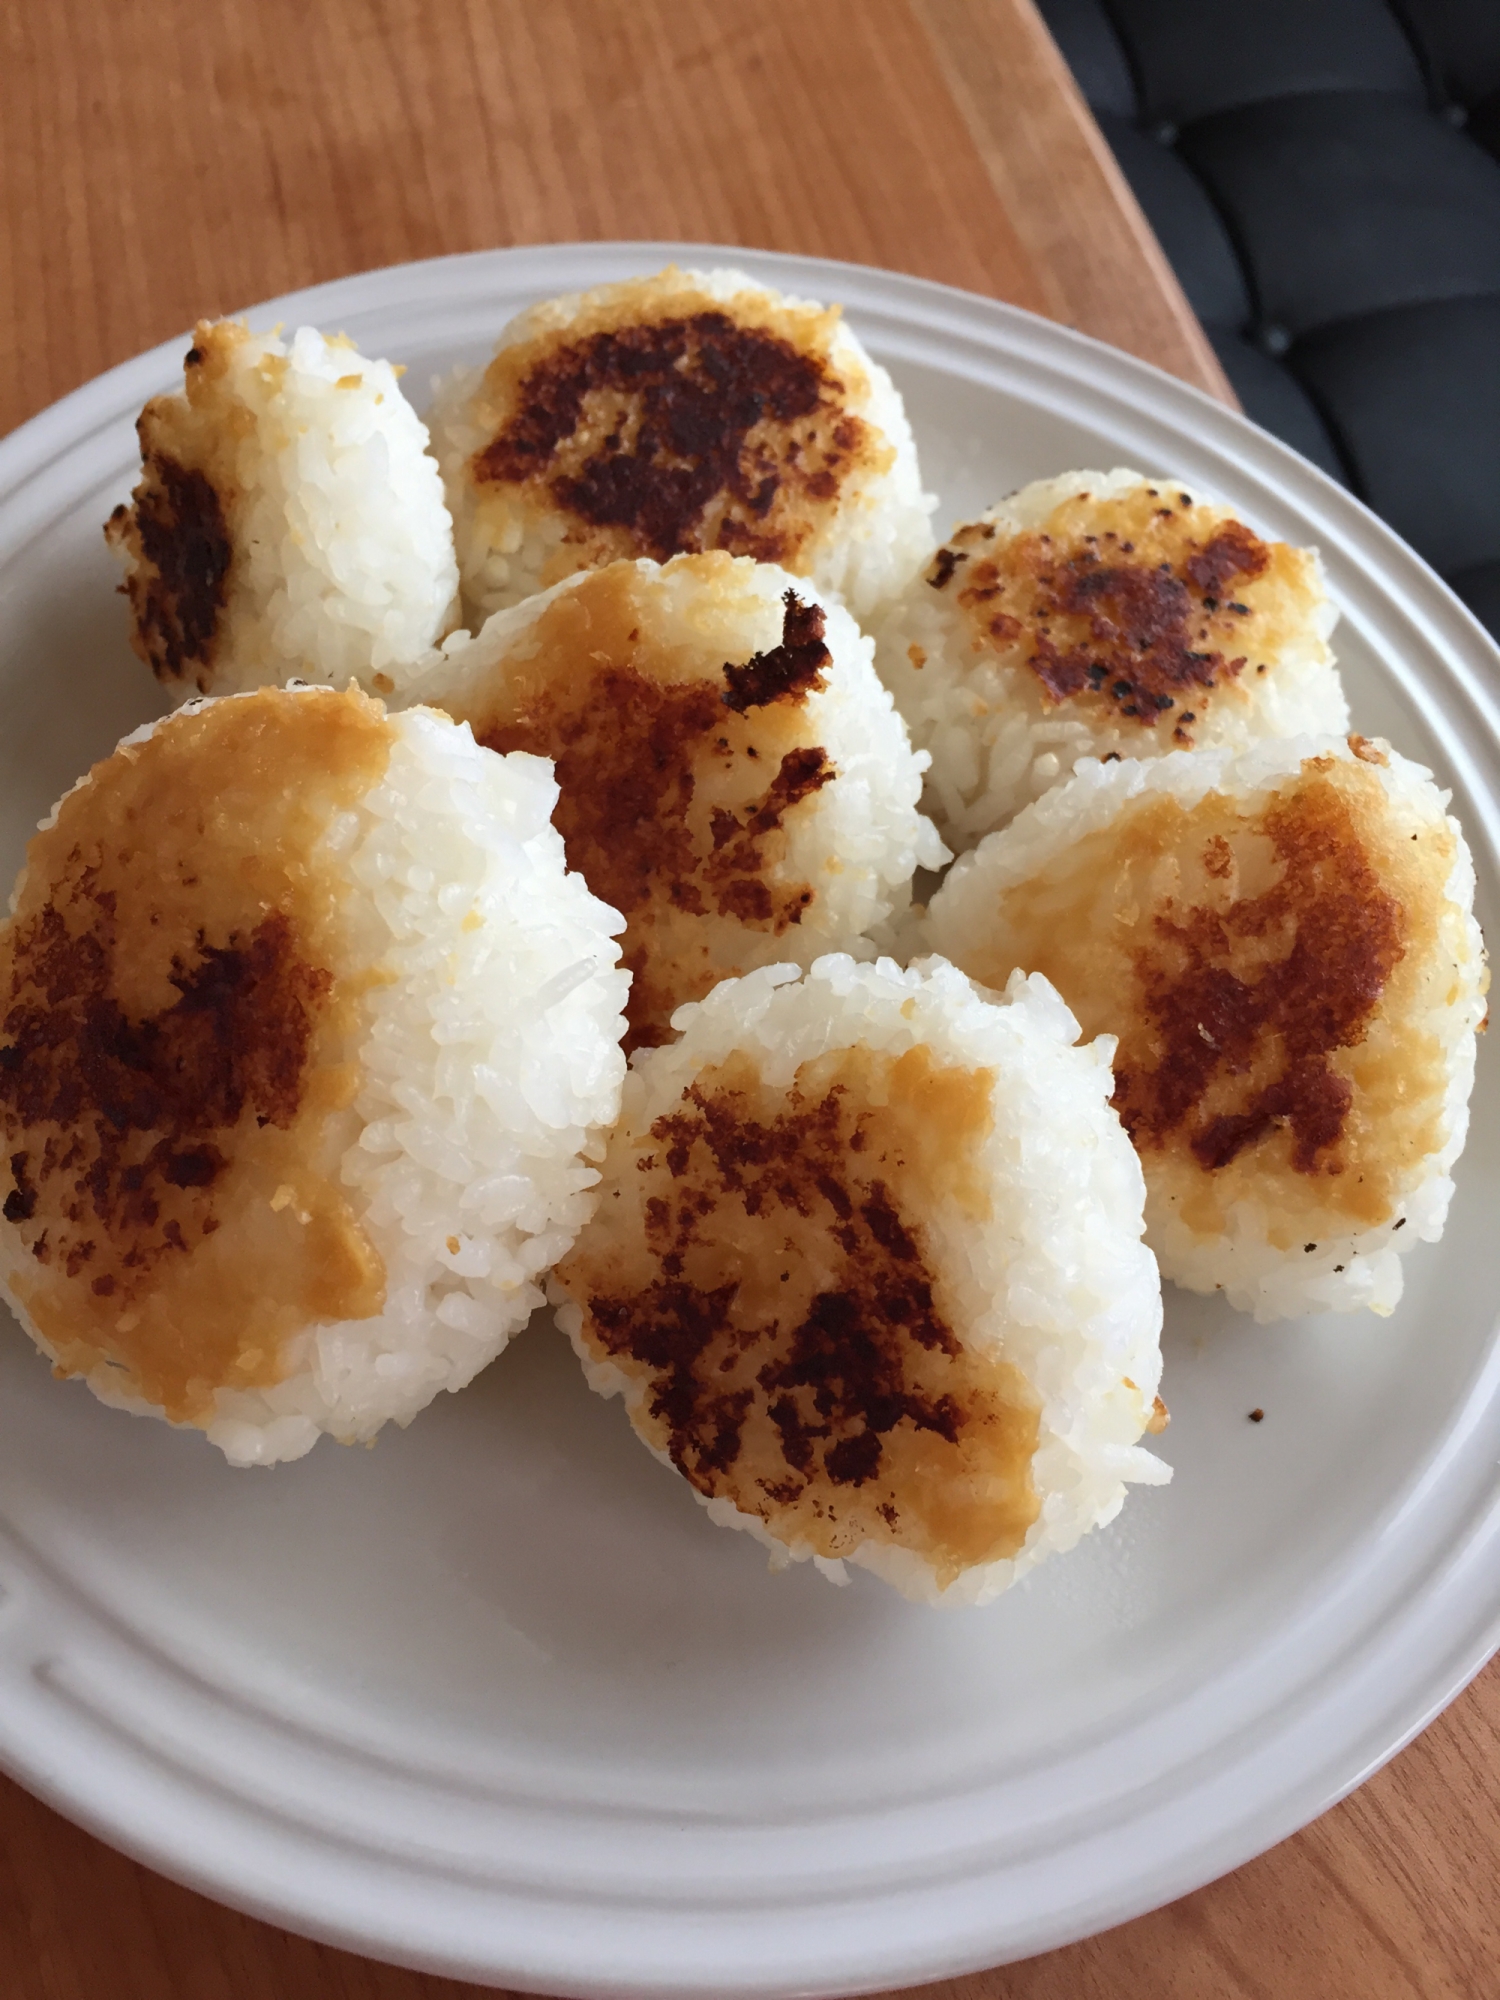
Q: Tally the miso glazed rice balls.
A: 7